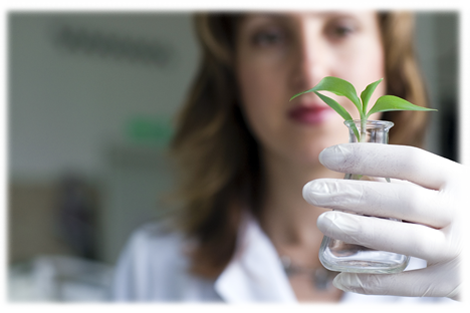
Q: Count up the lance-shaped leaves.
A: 4